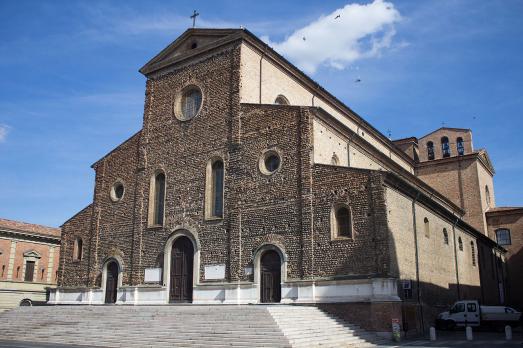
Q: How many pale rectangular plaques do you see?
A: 2